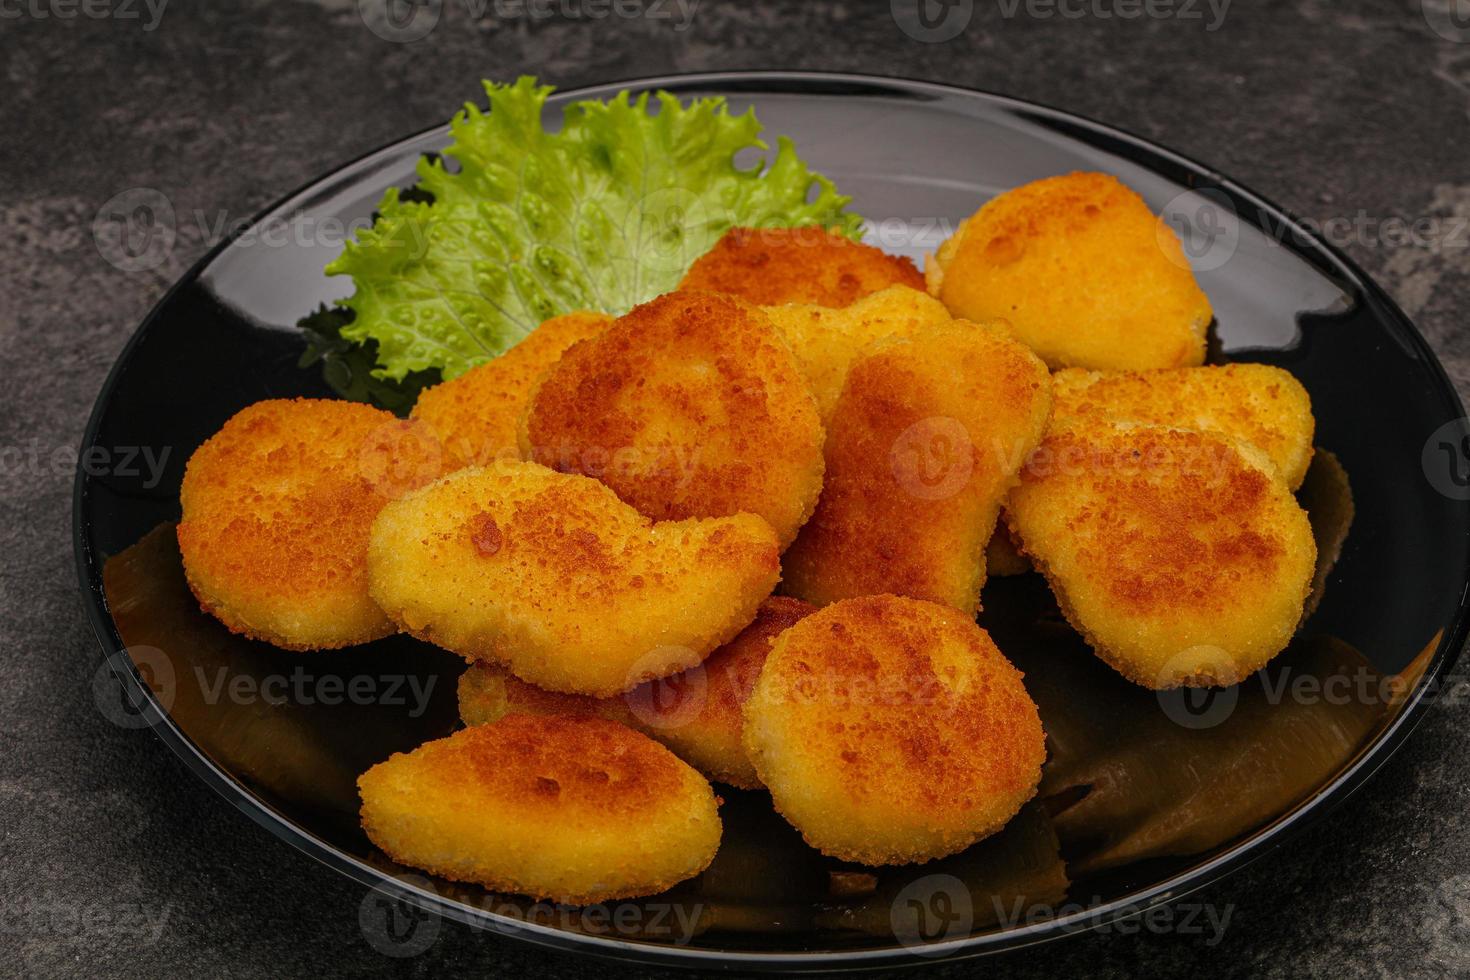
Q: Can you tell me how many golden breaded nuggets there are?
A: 13